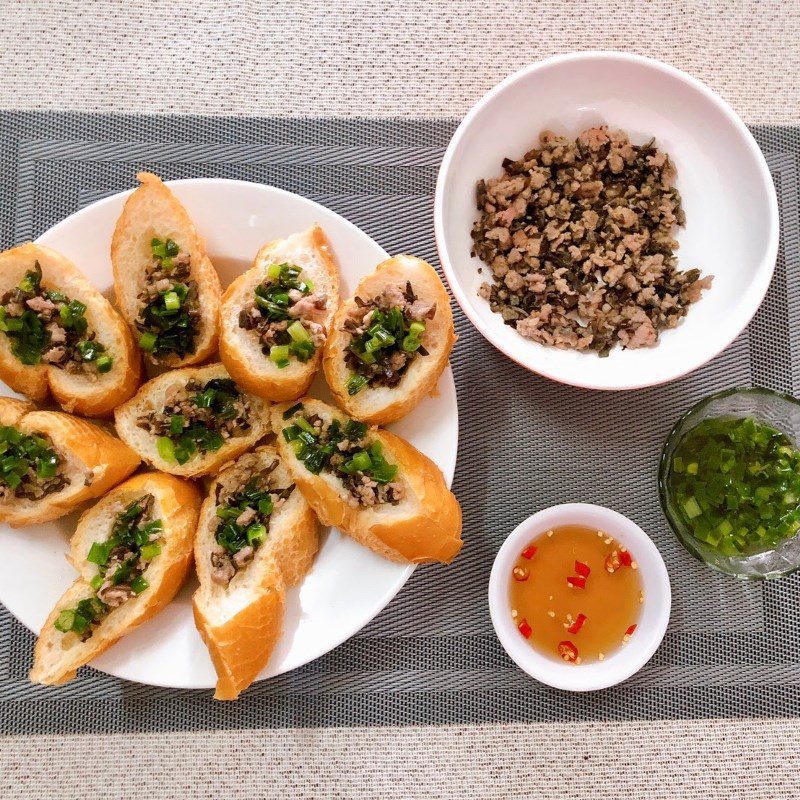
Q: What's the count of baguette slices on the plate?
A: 9